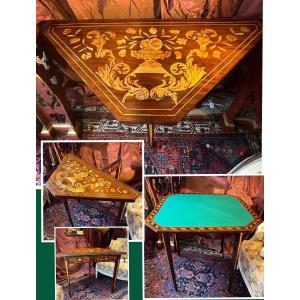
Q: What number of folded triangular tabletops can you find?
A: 3